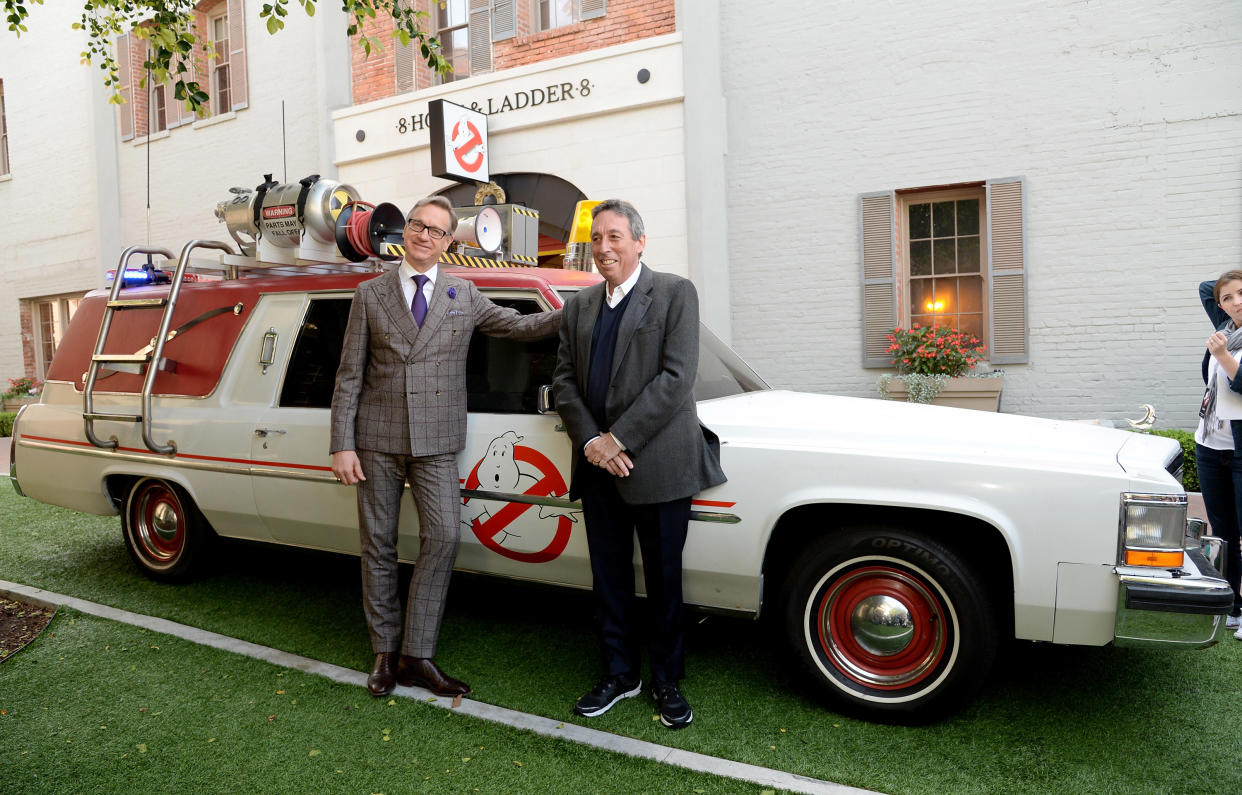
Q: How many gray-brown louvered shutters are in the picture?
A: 10